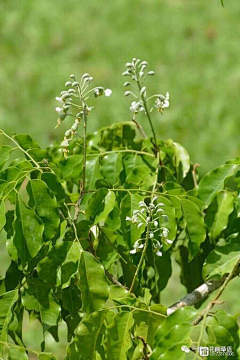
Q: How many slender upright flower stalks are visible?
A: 3